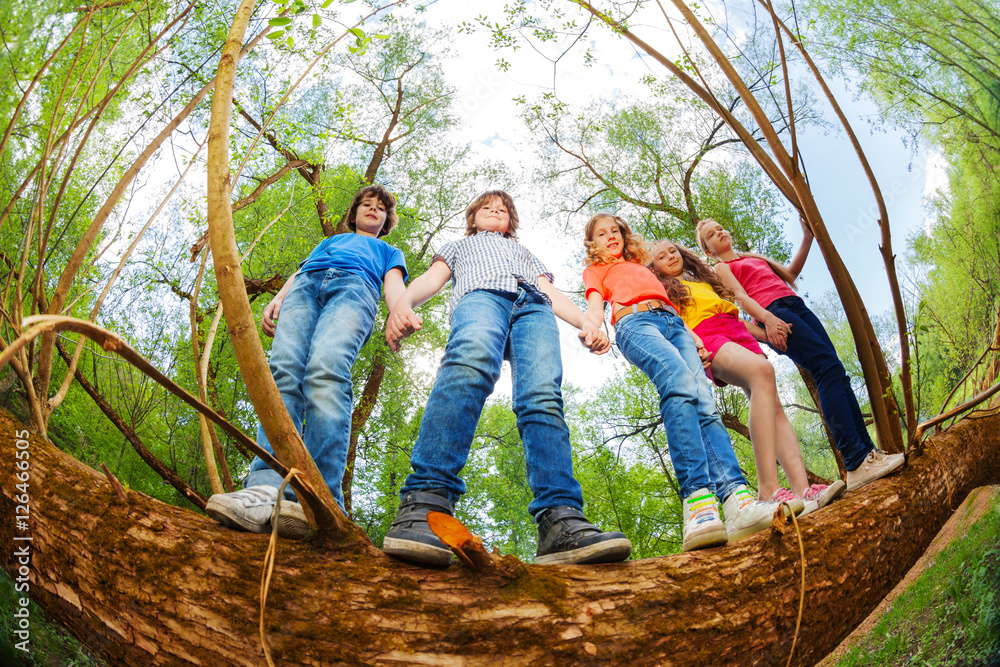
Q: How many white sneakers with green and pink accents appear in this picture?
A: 2